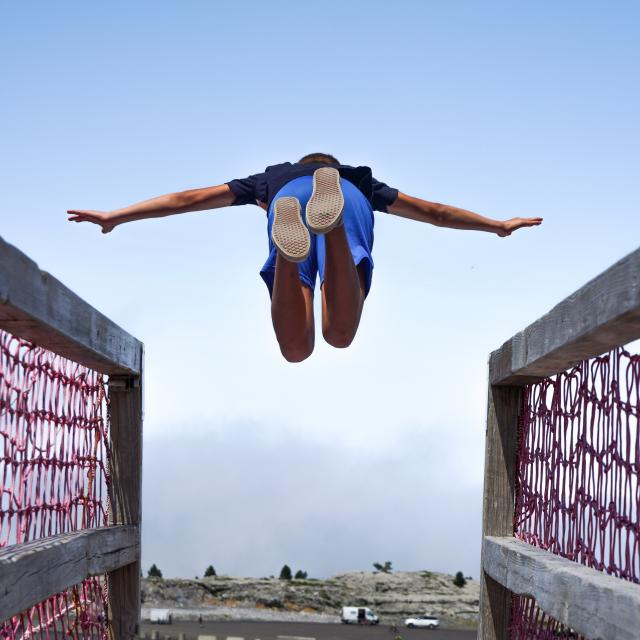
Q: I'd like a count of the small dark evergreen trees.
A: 6